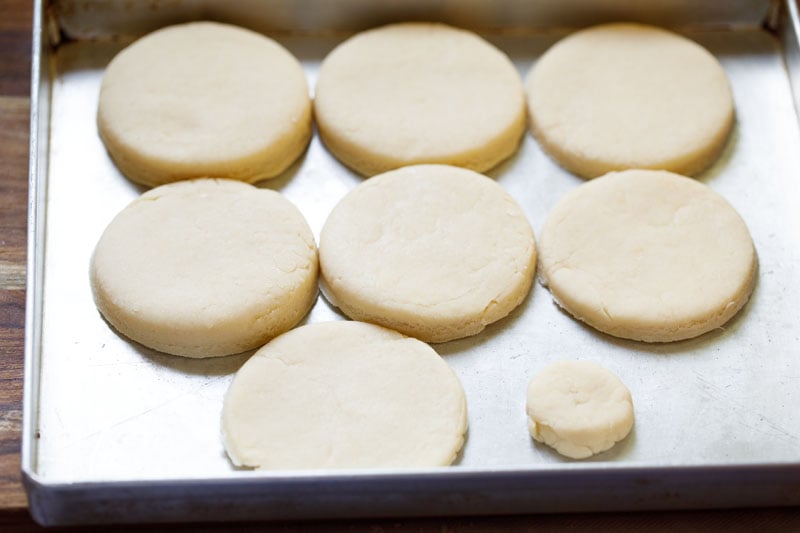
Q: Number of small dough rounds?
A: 1